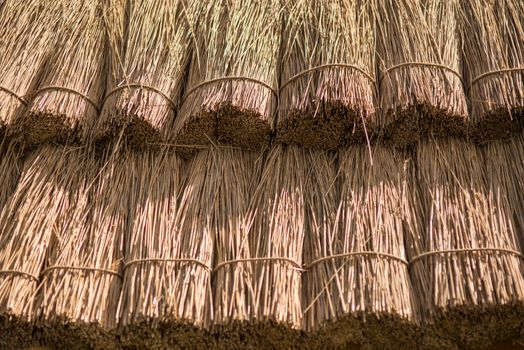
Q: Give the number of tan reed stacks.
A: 13